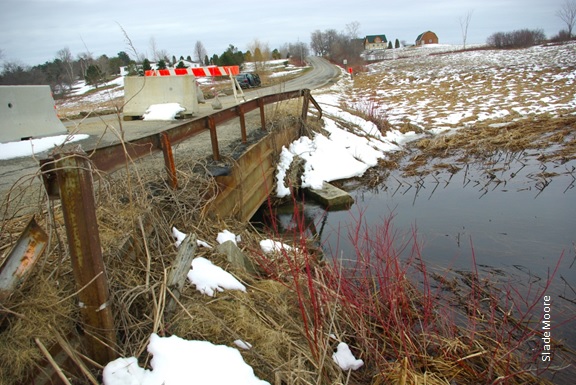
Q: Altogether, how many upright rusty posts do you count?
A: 6